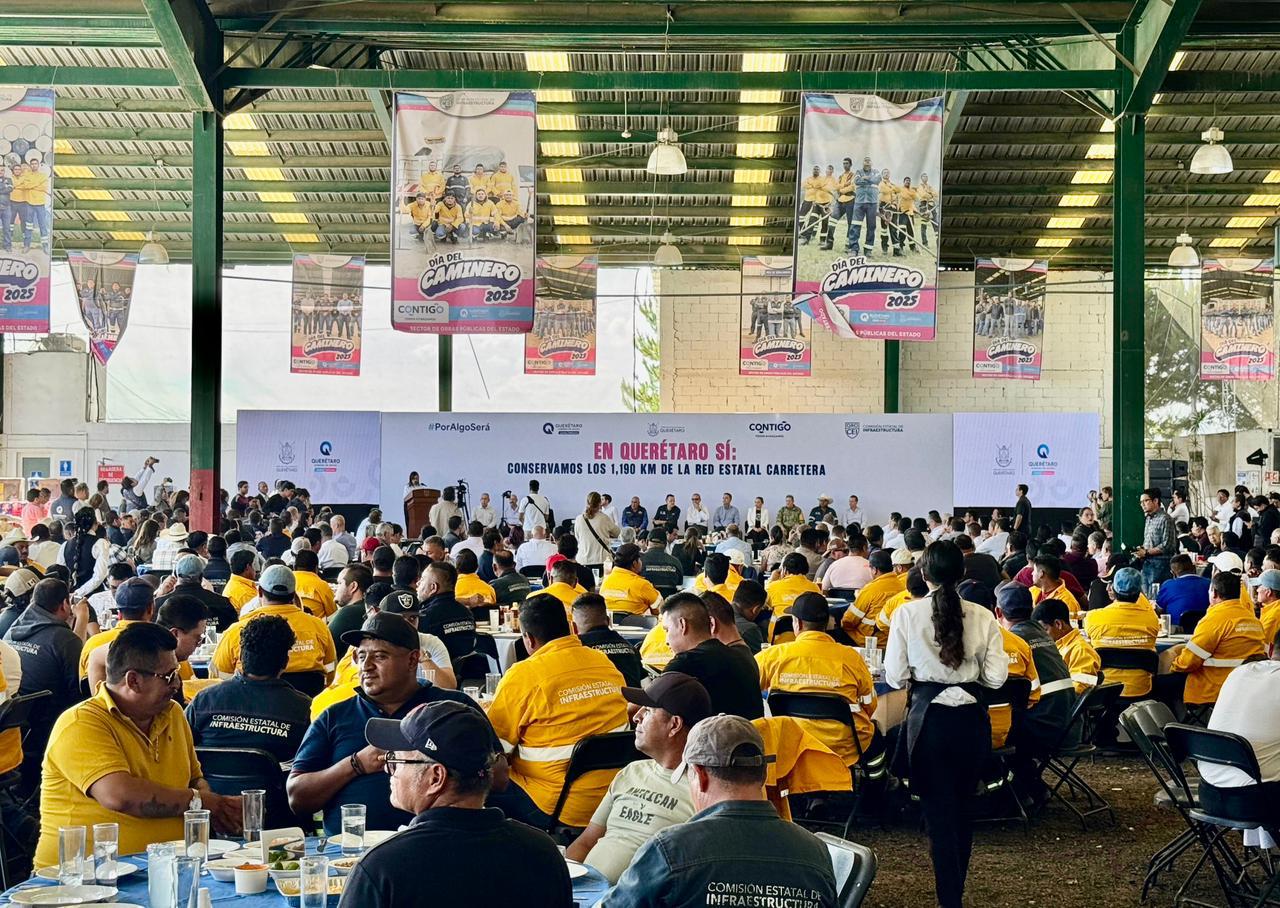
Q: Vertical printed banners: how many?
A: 9